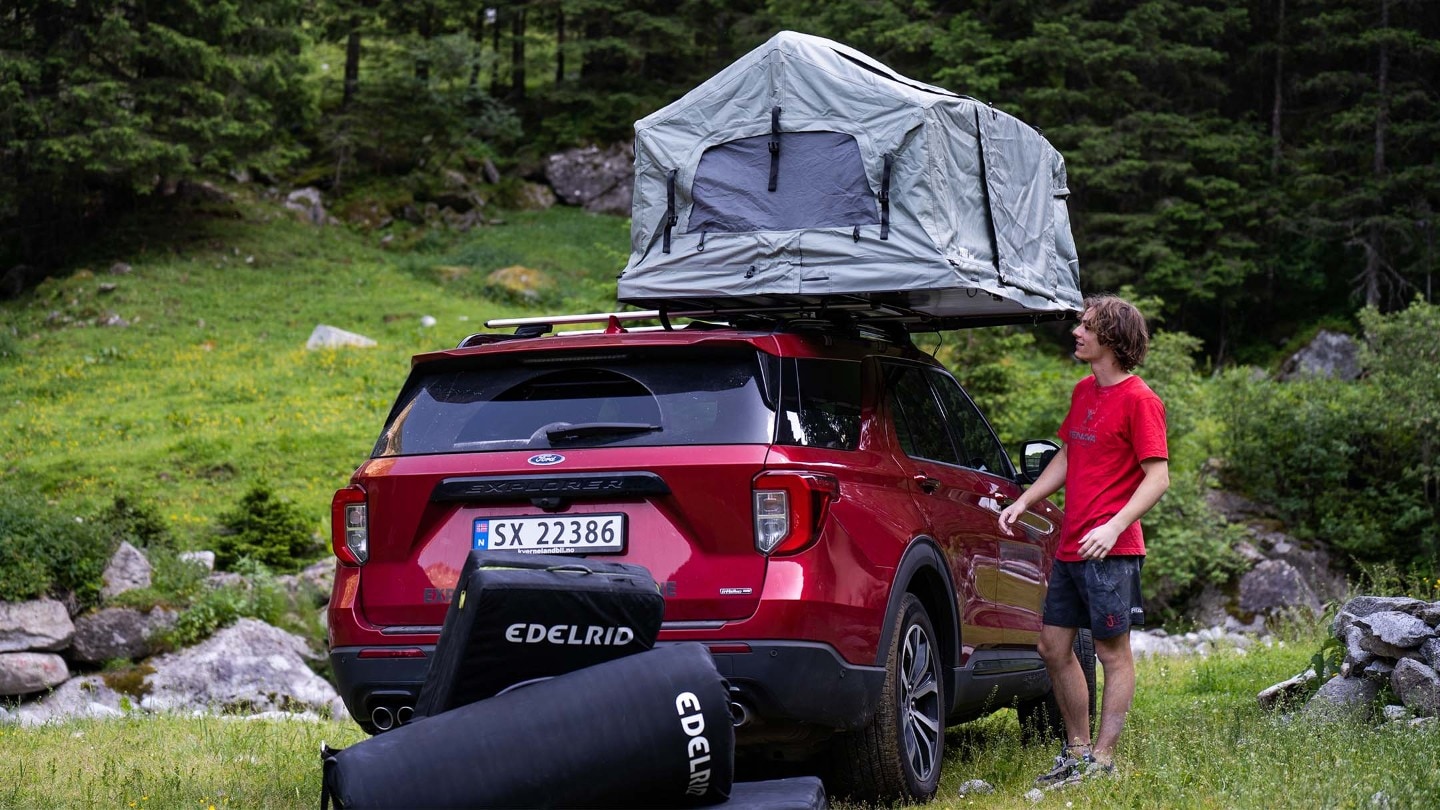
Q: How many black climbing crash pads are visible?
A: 3